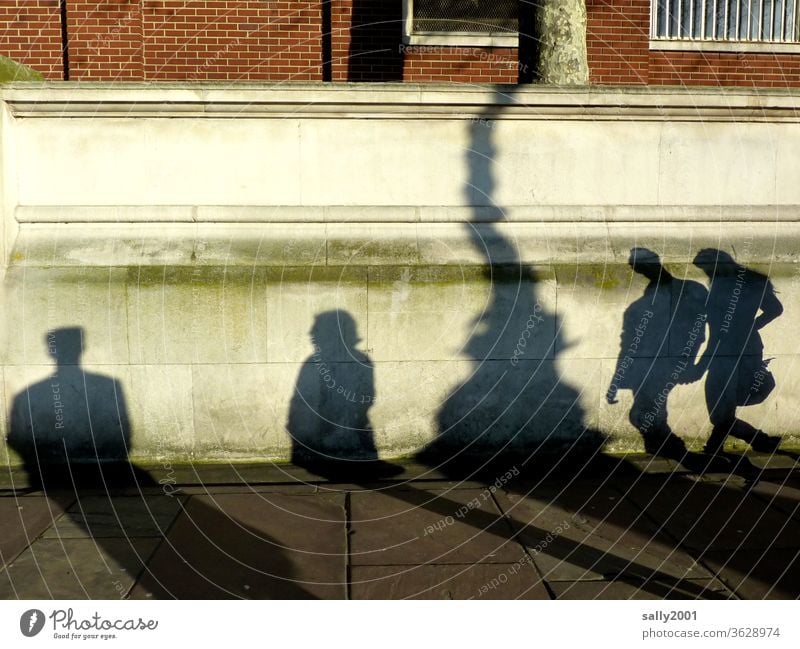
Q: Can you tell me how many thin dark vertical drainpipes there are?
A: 2